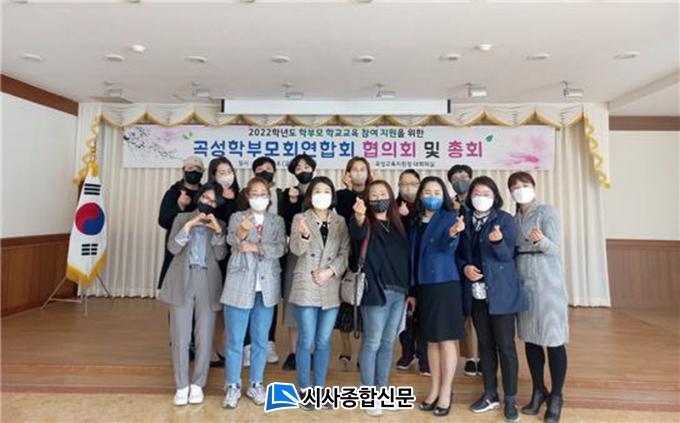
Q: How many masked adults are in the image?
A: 14